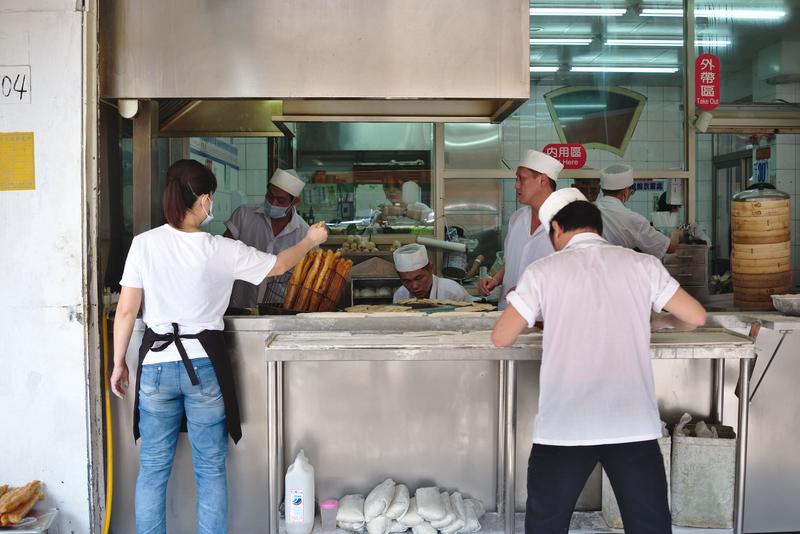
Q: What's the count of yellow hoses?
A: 1